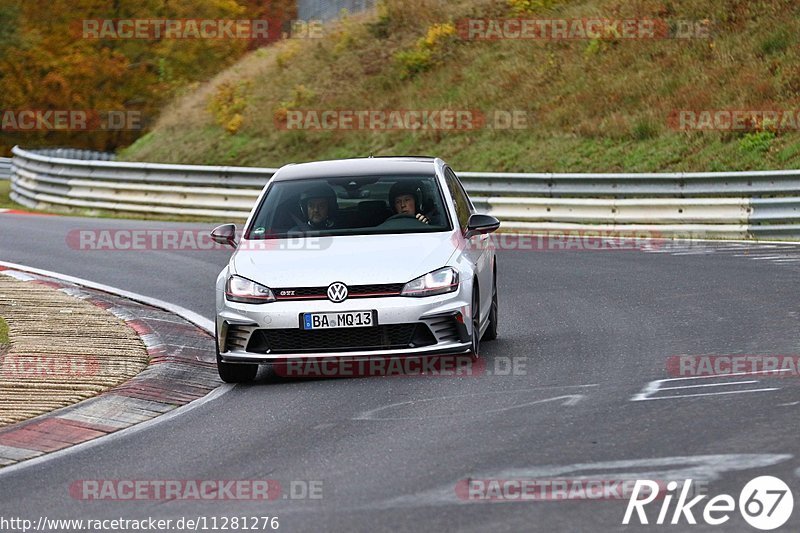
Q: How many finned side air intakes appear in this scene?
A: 2